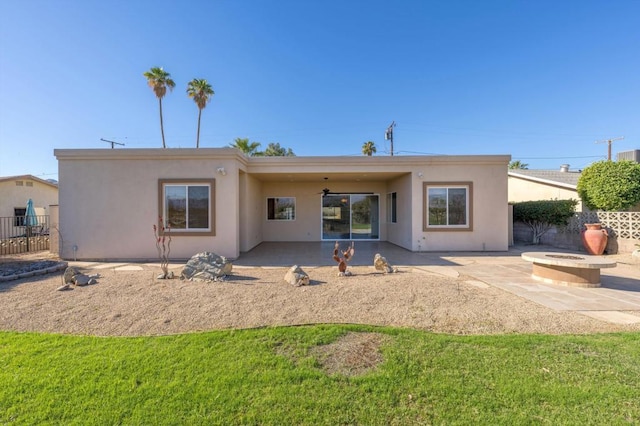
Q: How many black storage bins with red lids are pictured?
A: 0